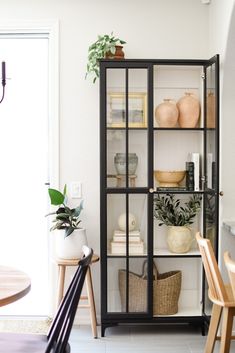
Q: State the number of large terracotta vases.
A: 2